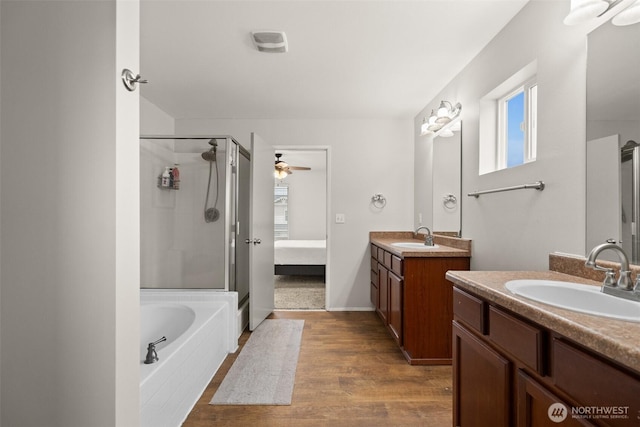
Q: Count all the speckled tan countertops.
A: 2